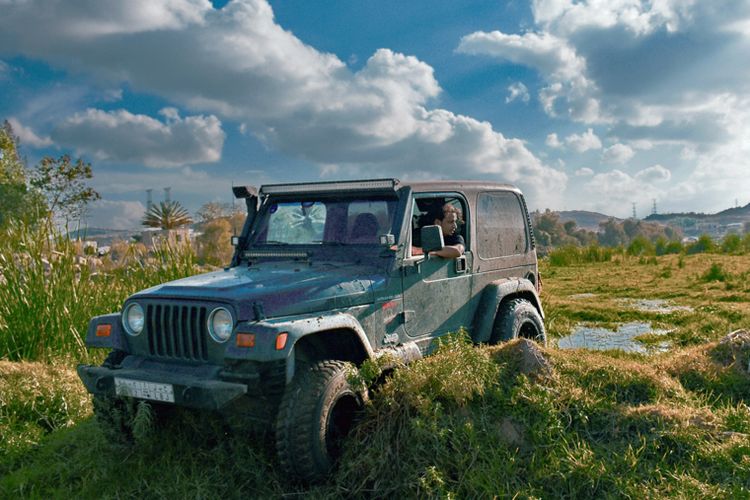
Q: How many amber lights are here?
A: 3